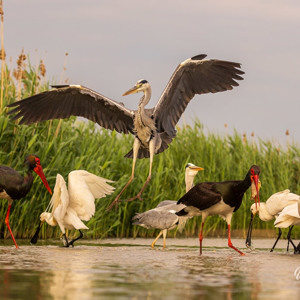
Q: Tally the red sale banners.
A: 0